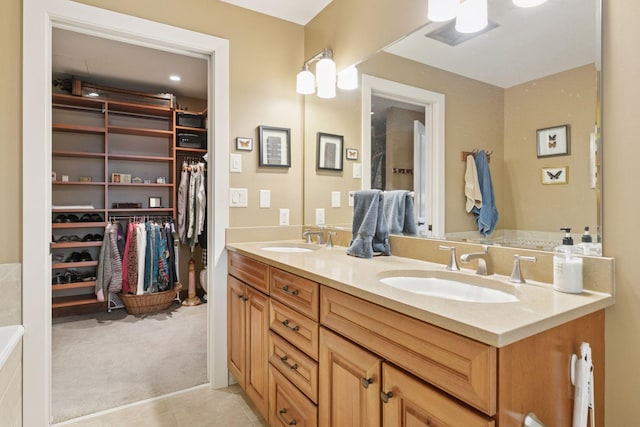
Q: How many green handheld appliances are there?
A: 0